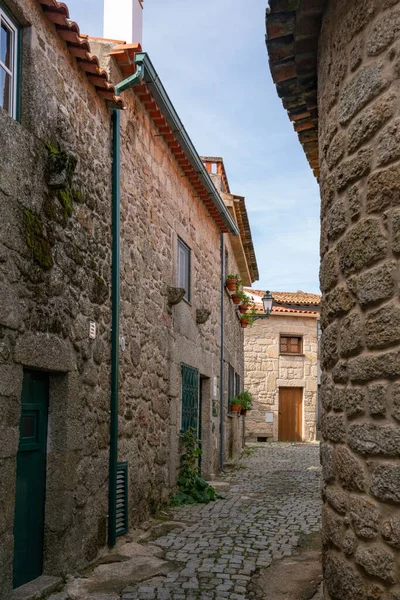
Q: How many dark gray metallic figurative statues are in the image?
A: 0